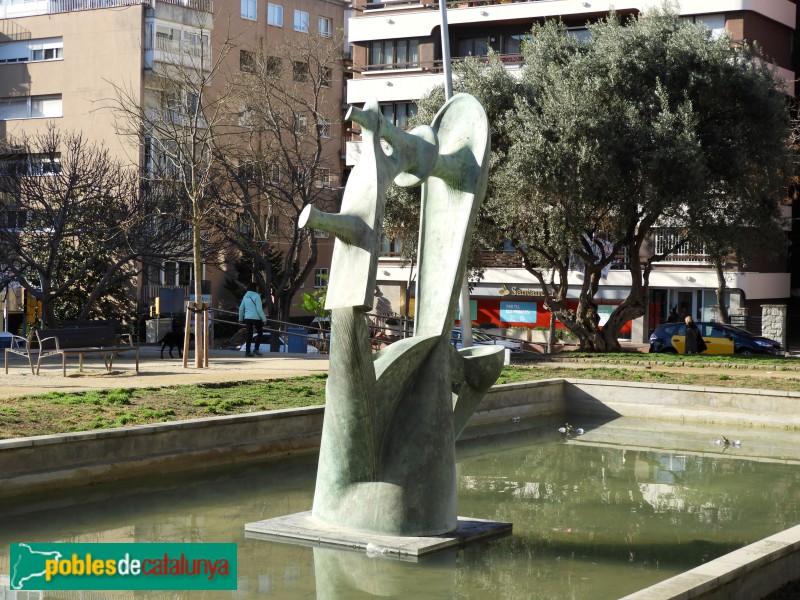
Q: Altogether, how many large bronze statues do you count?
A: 1